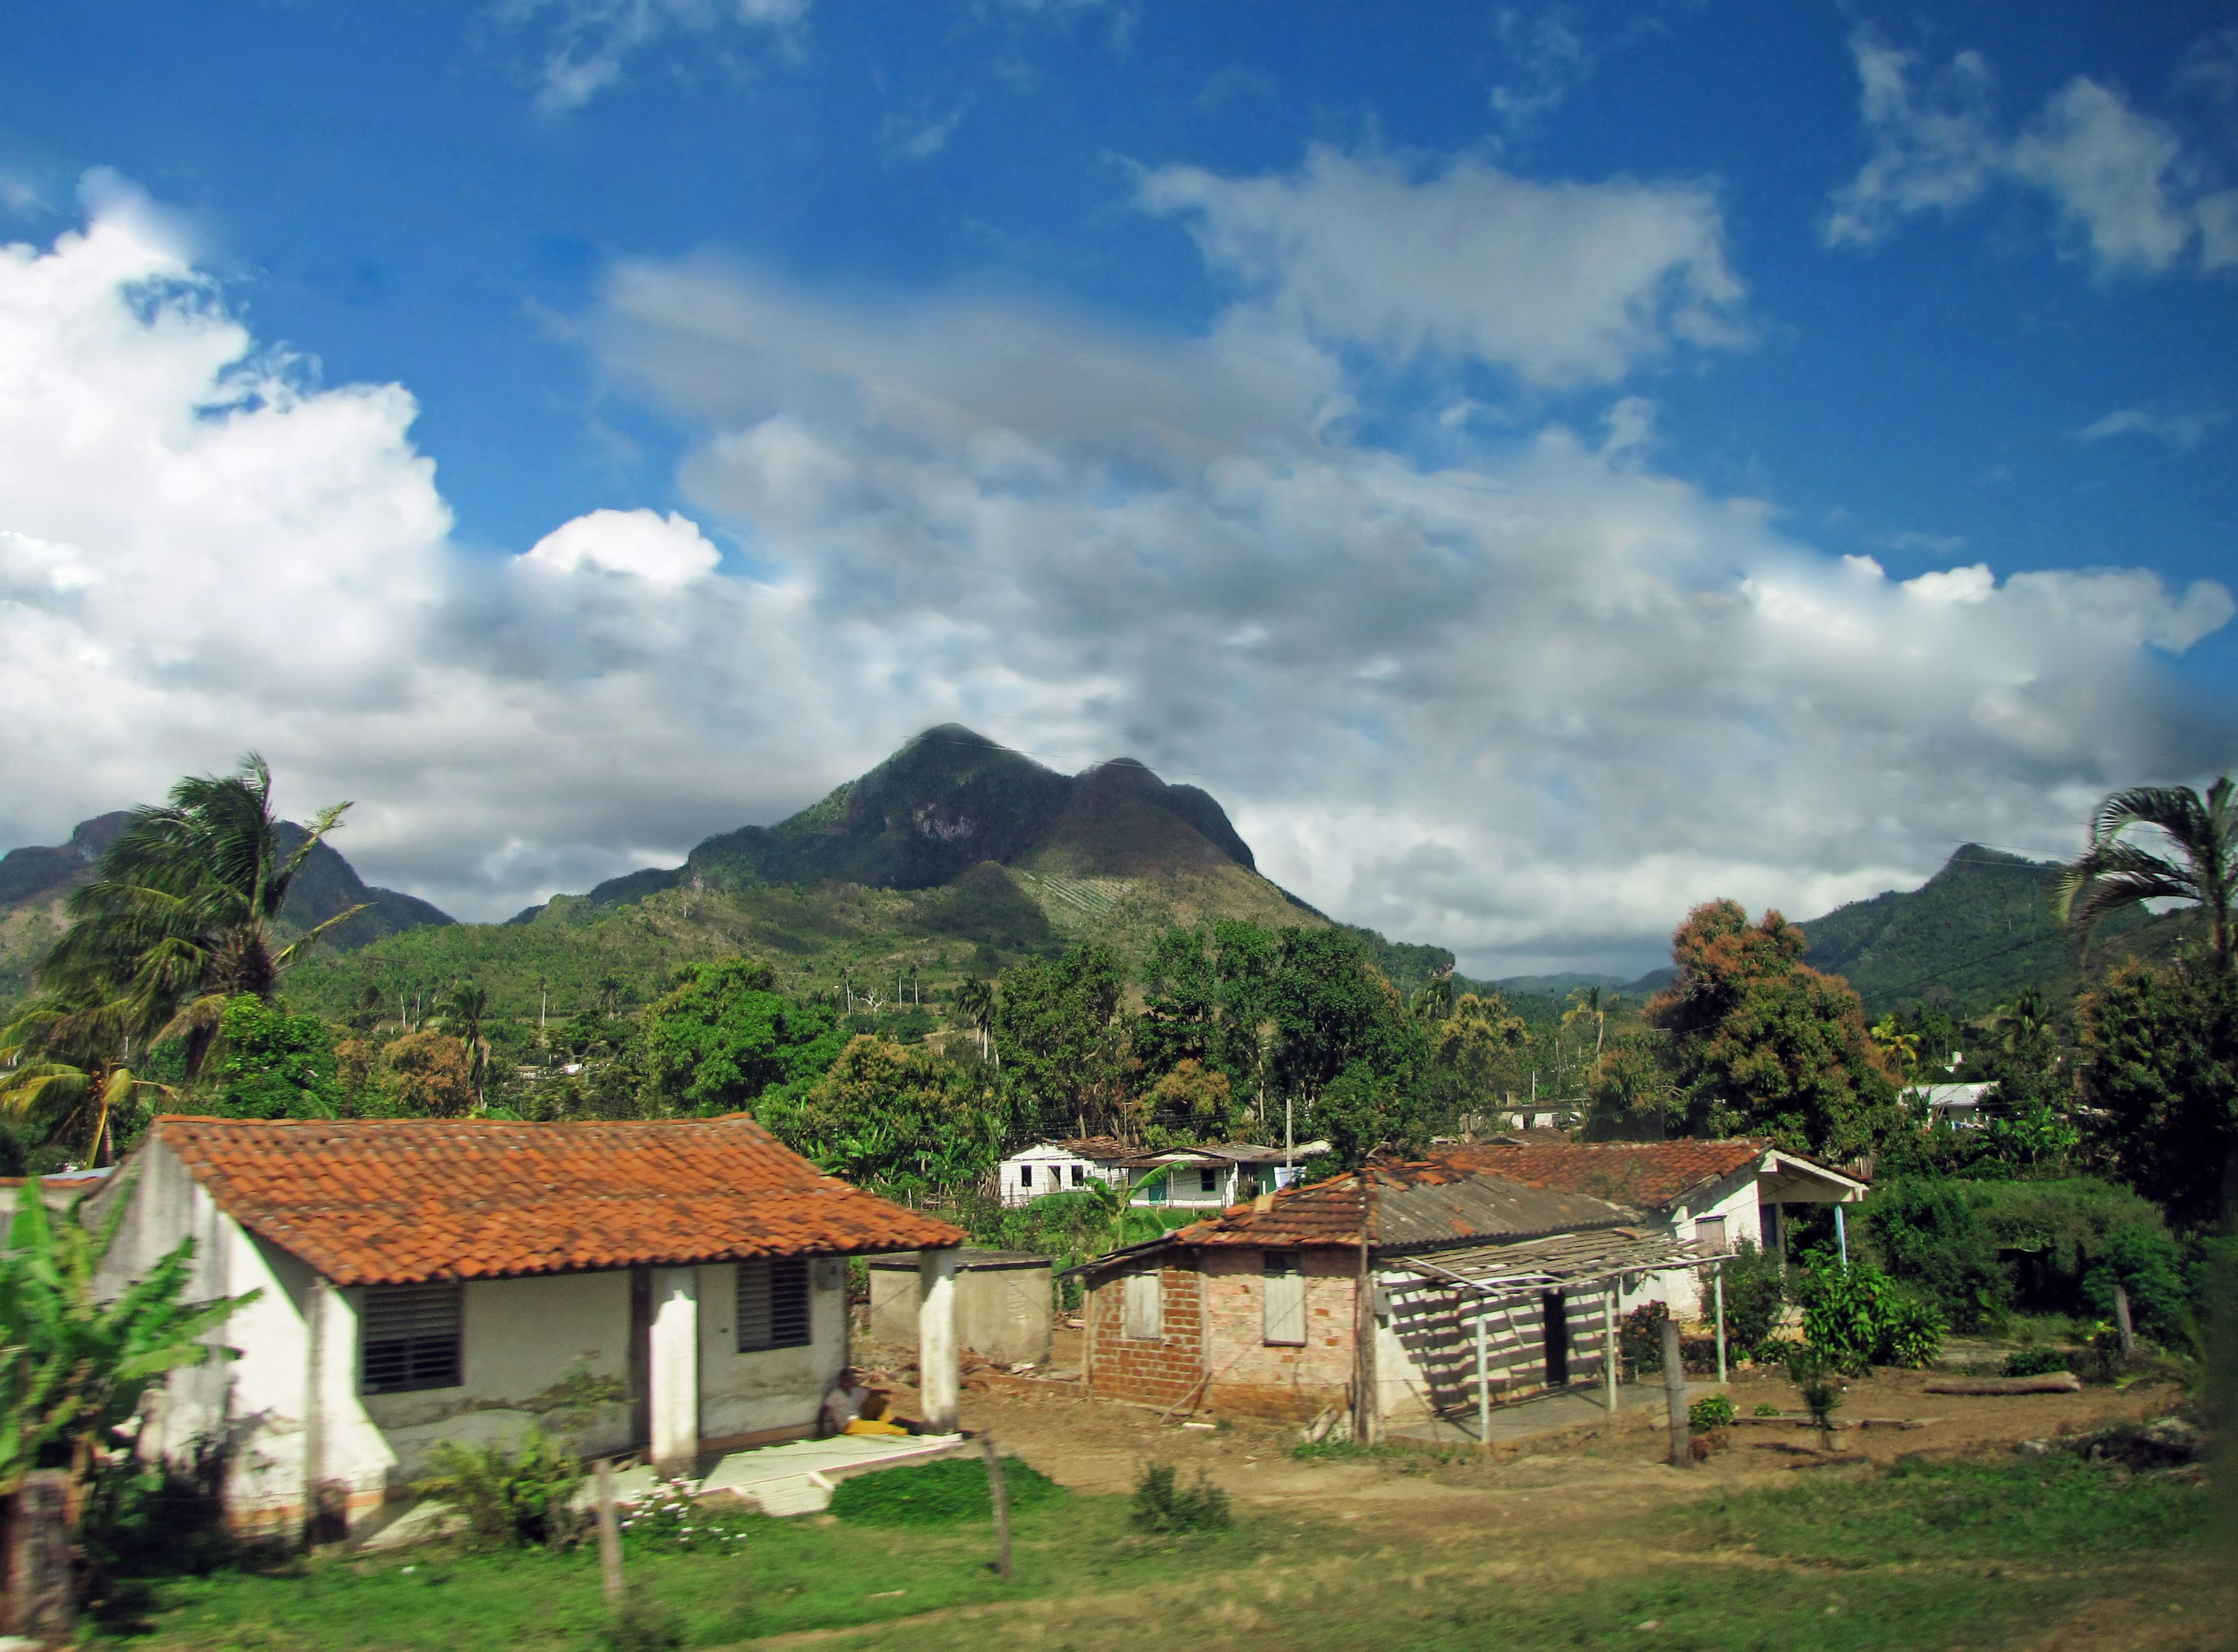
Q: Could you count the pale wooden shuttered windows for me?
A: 2